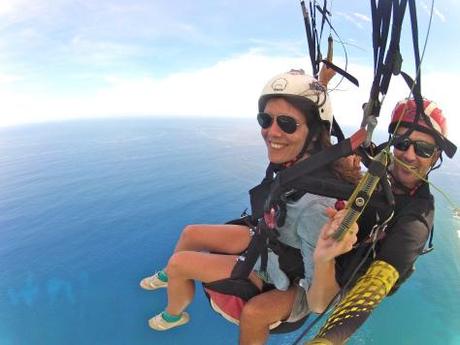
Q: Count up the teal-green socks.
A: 2